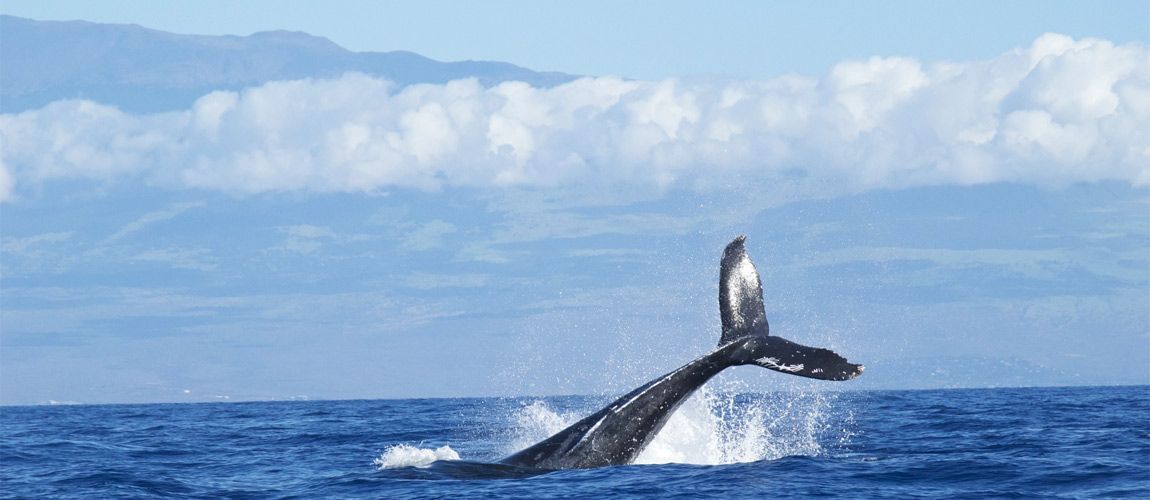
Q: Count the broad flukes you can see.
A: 2